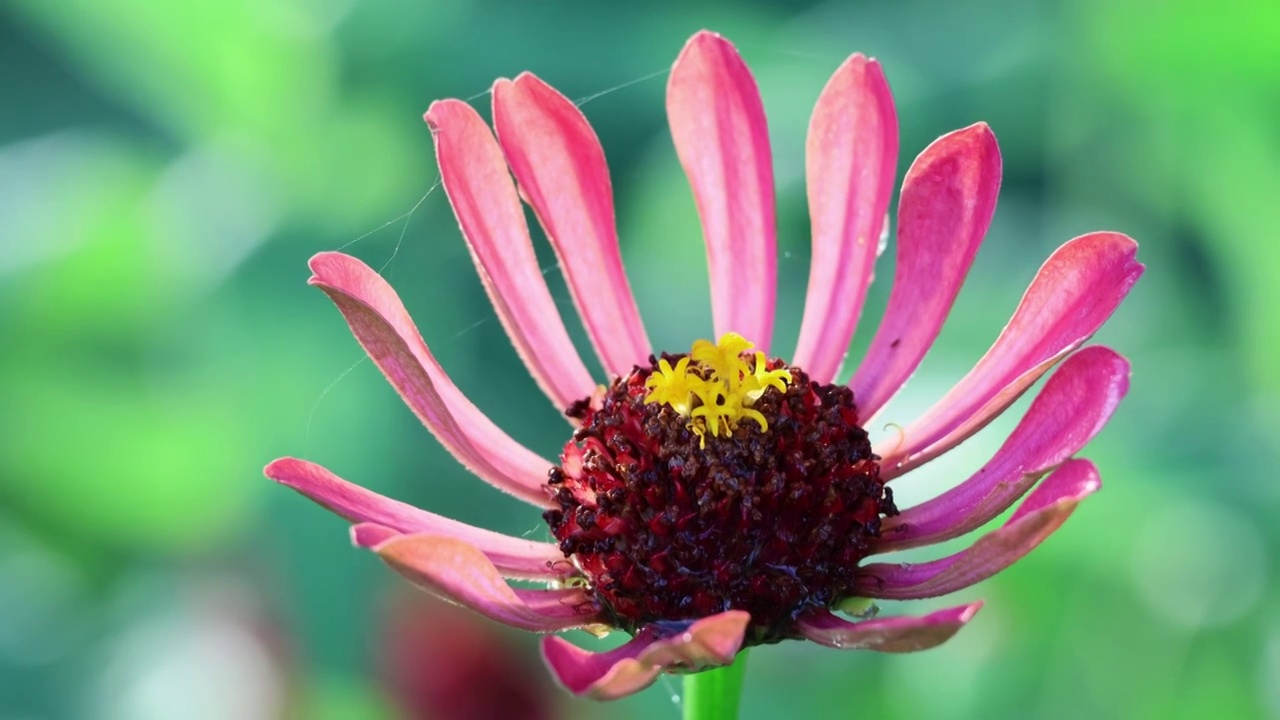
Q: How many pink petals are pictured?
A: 13